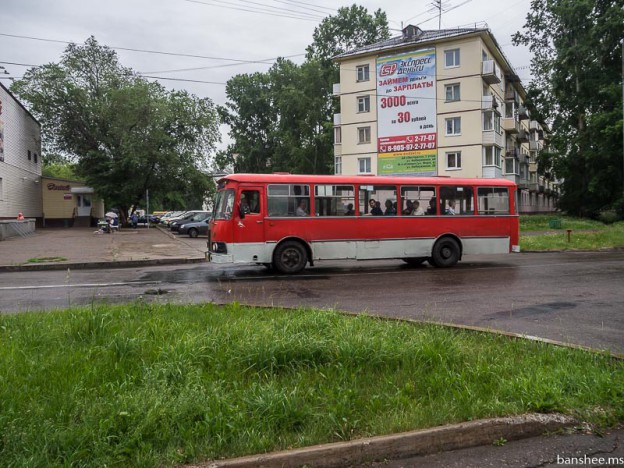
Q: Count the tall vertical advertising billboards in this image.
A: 1